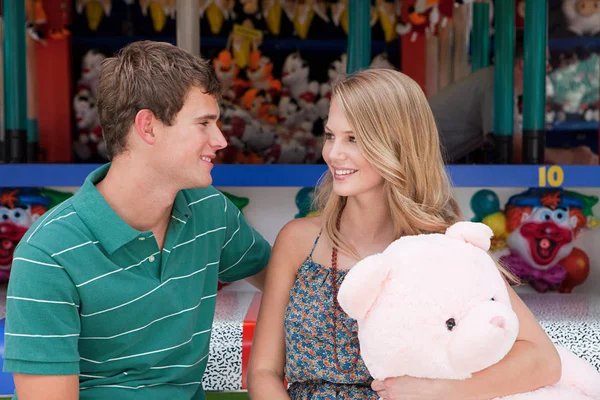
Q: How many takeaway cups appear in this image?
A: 0